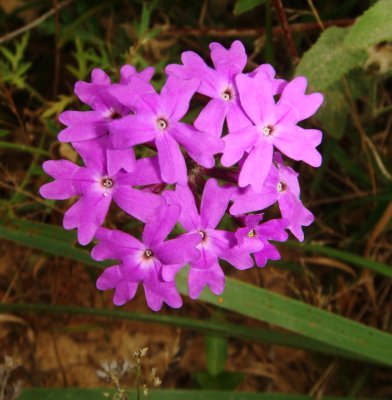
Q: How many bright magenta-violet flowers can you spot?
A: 9